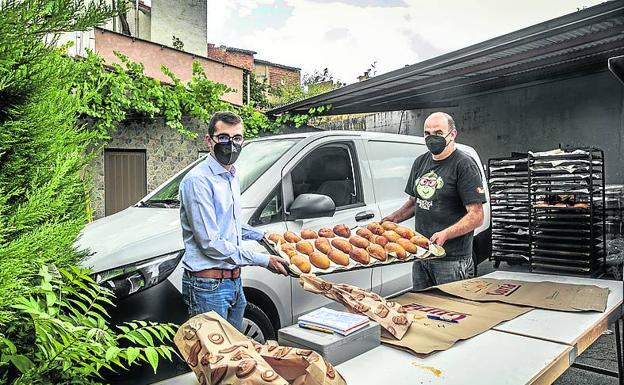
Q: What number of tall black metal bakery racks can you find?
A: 2